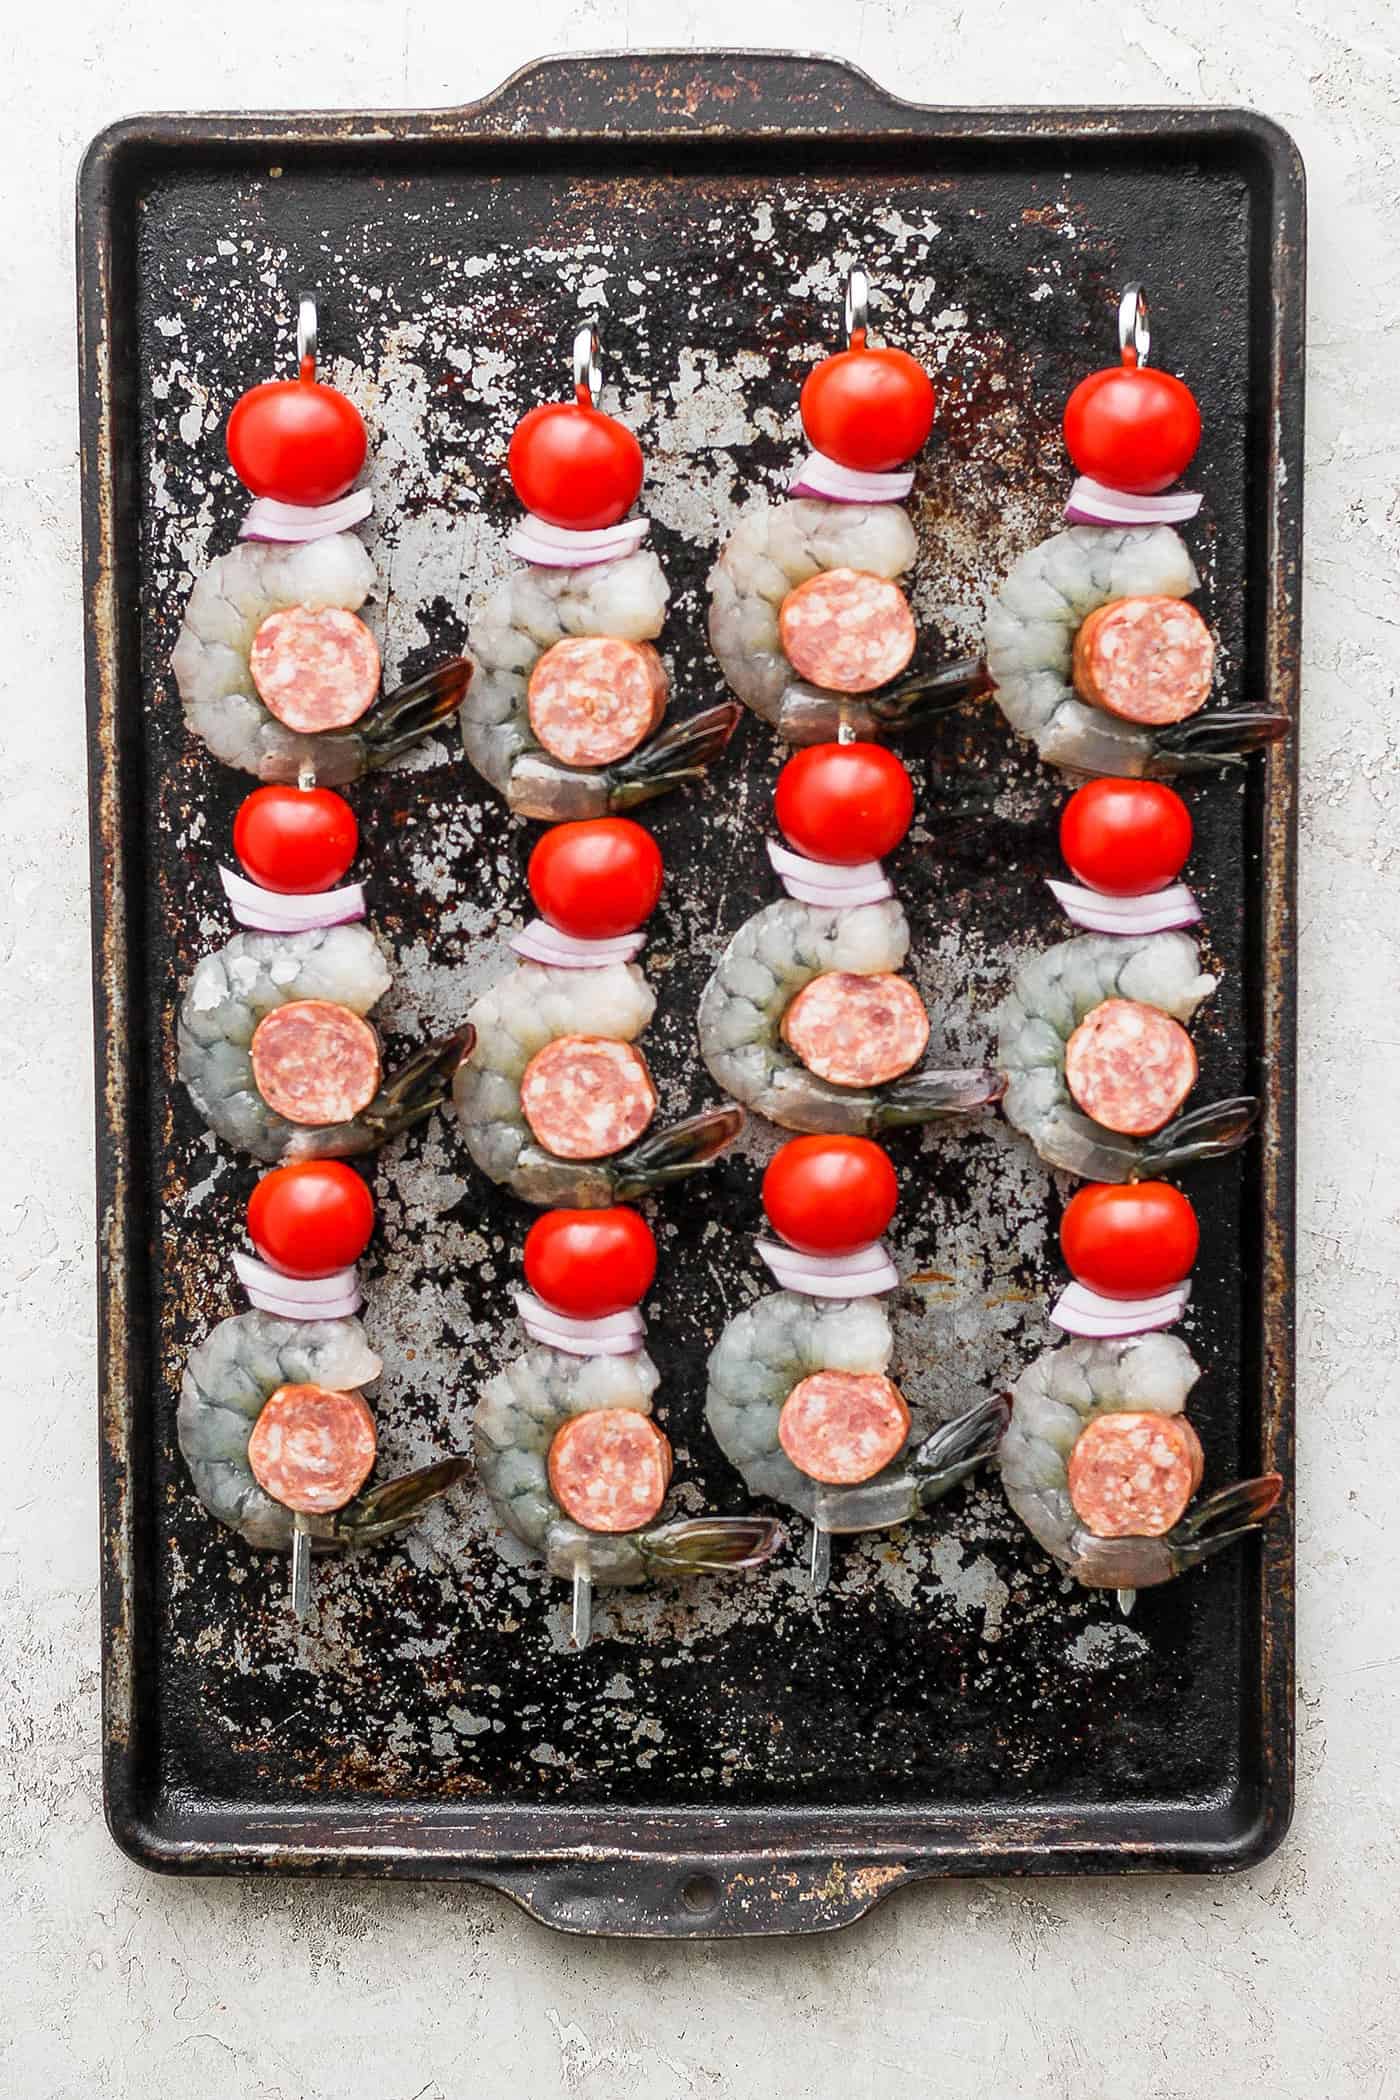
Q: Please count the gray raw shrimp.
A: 12